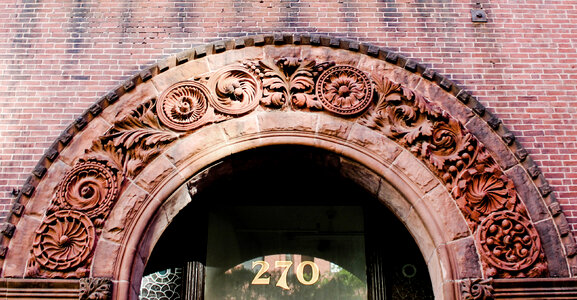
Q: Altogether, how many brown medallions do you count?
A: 7